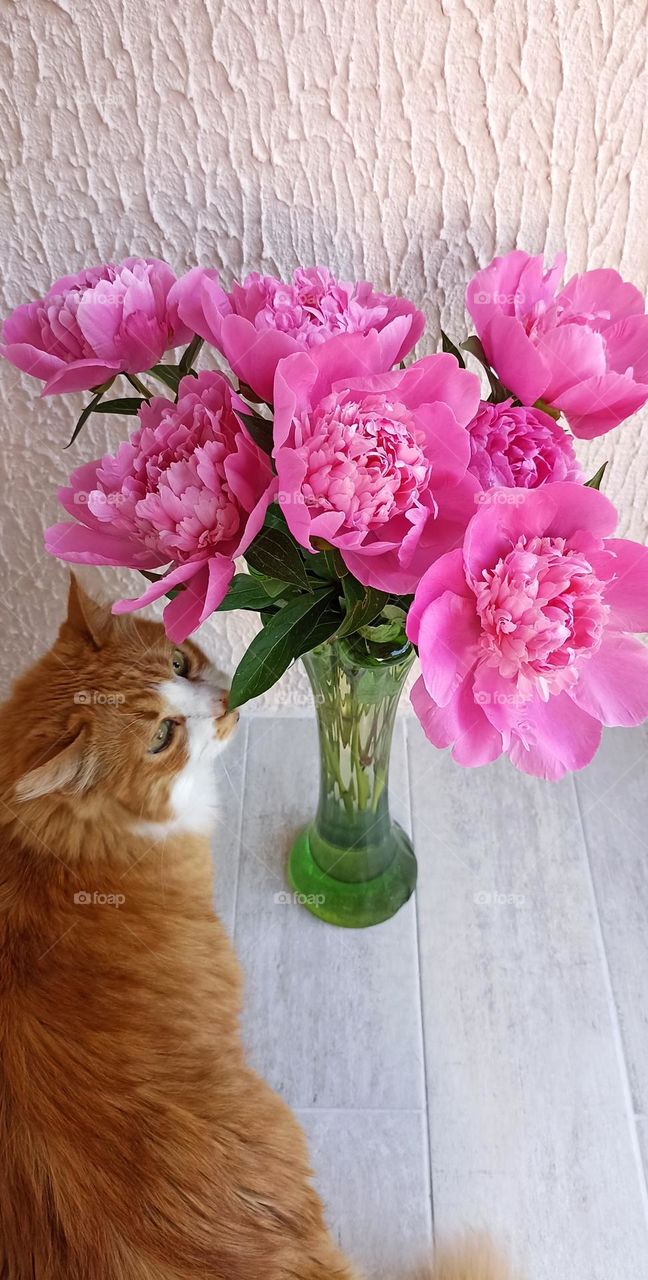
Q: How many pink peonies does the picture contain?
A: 7